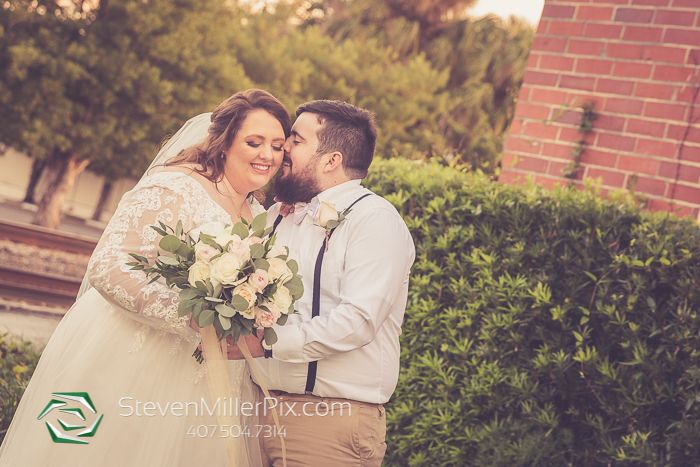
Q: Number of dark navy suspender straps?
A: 2